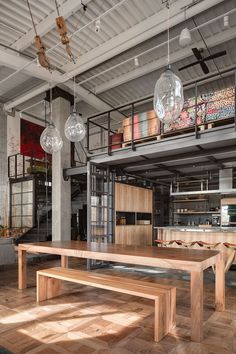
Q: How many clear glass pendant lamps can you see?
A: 3